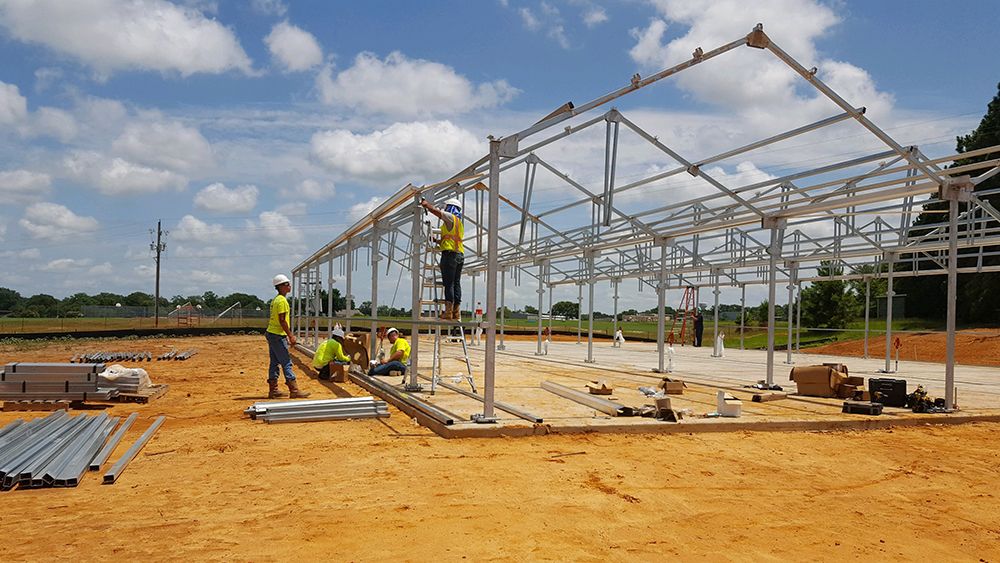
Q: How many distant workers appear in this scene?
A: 1